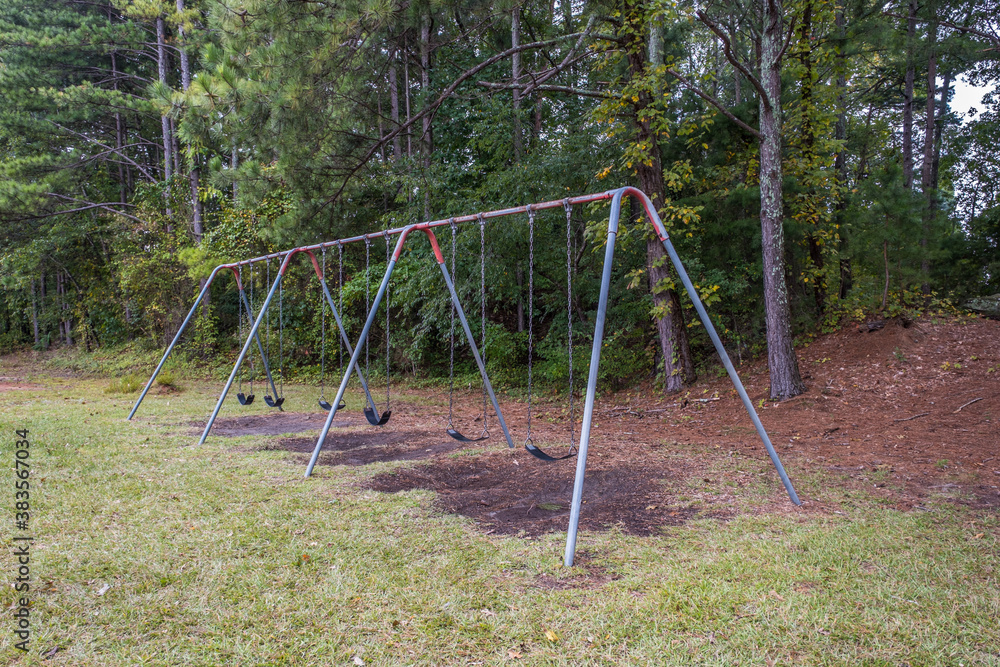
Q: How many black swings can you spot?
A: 6